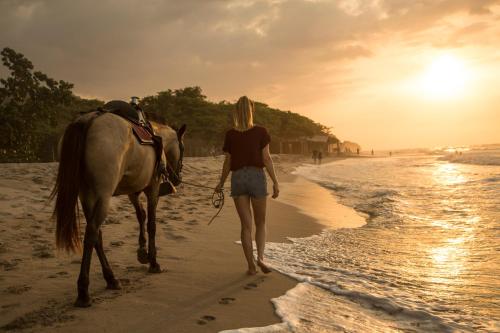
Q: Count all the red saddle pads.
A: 1